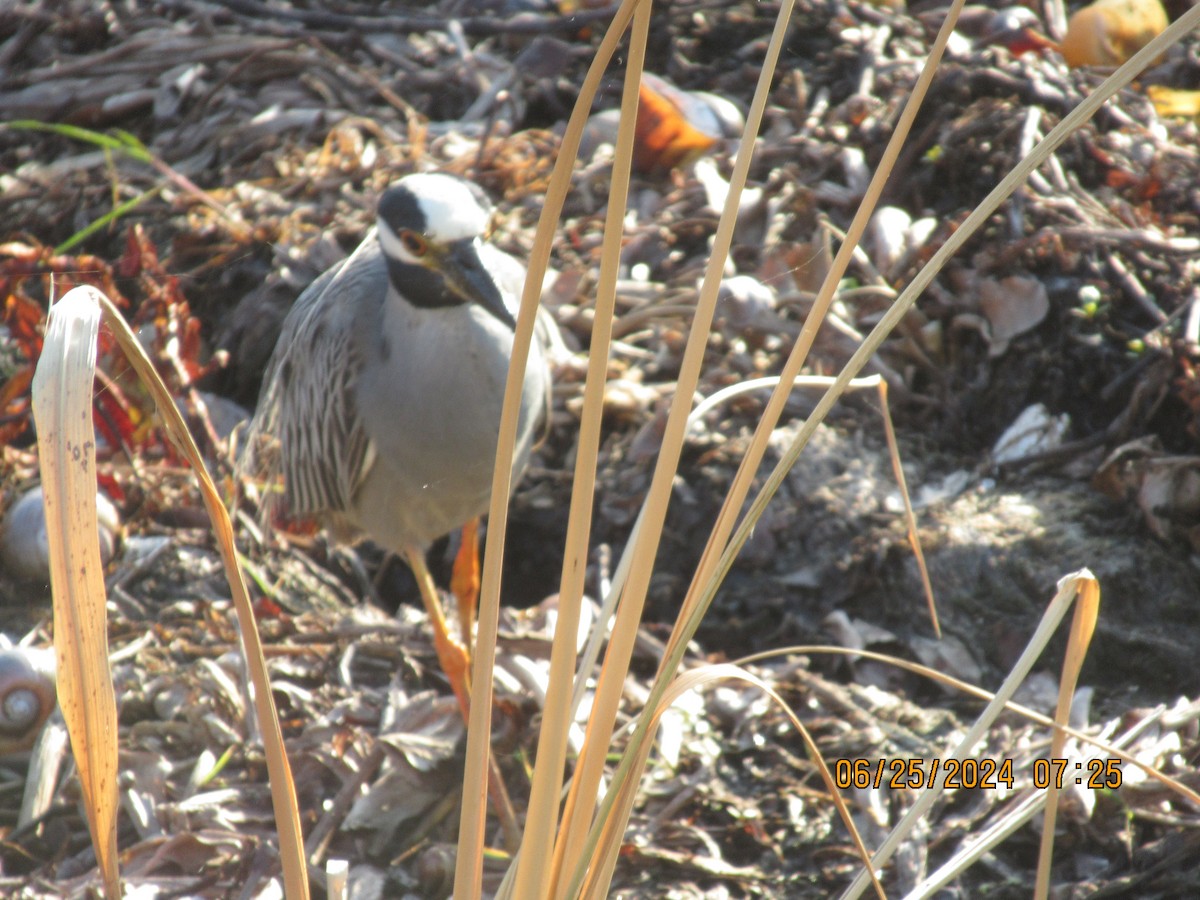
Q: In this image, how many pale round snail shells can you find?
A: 2